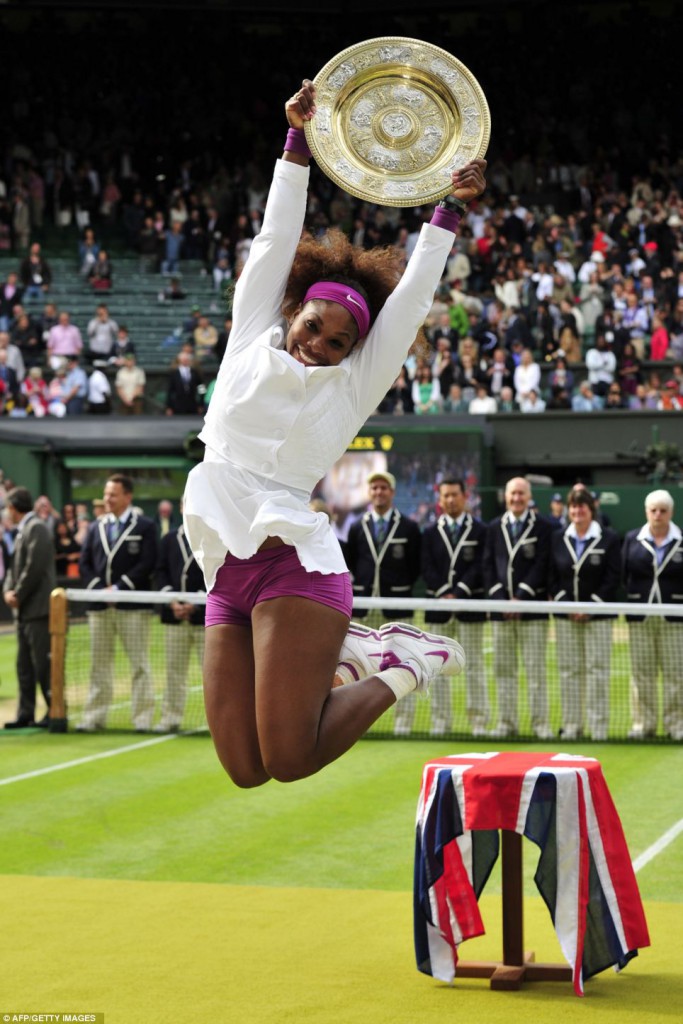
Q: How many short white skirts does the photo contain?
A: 1